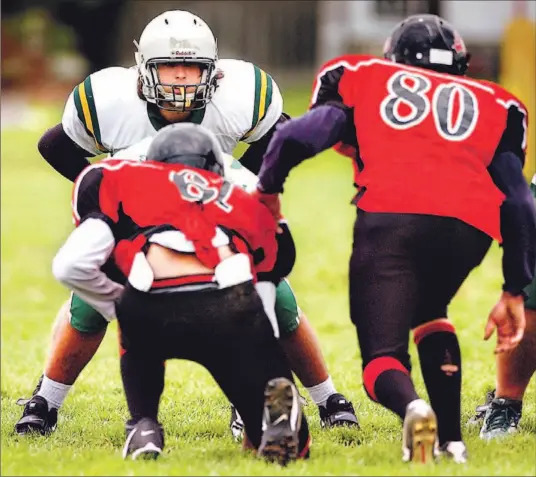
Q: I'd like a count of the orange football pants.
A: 0